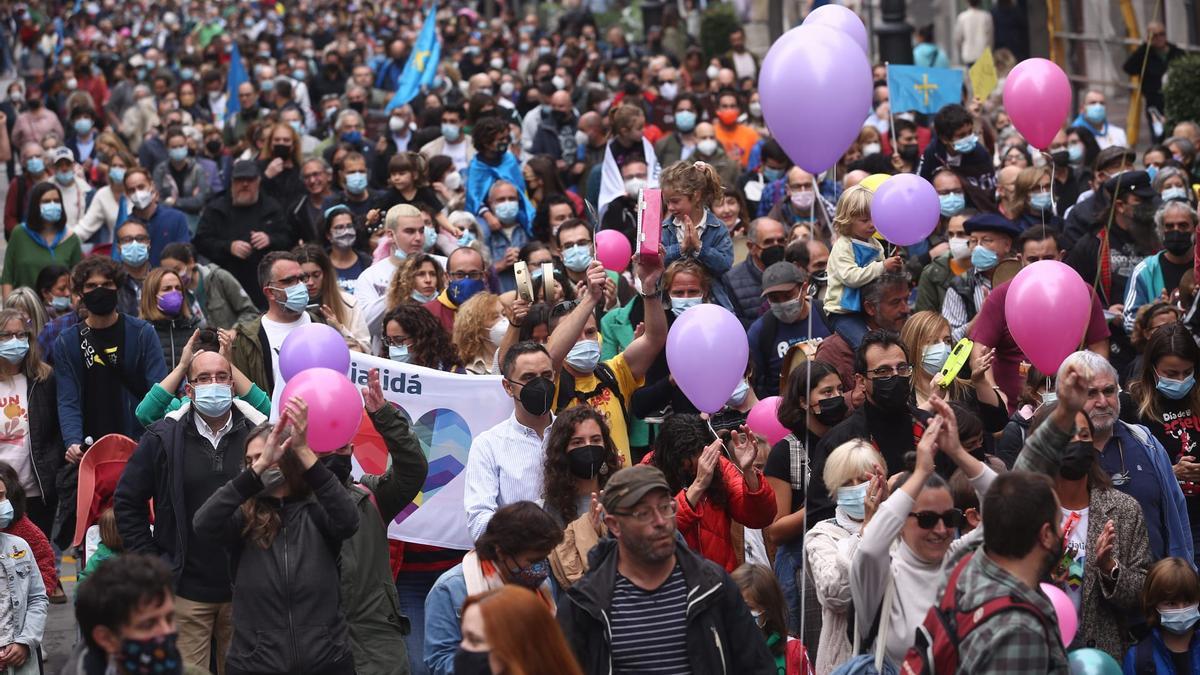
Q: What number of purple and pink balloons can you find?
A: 11